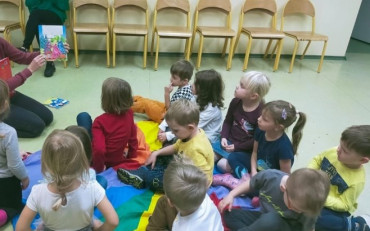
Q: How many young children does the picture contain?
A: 12